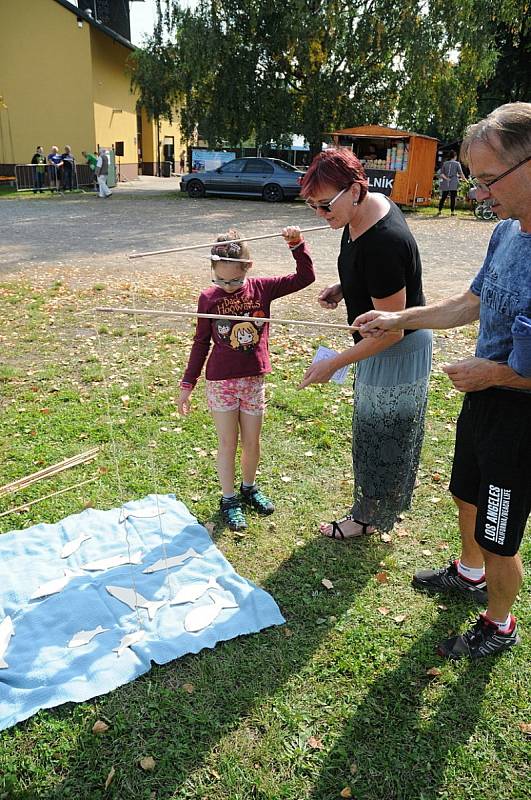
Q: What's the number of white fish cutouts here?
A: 11